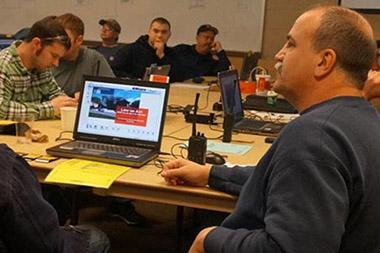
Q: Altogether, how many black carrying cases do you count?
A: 1